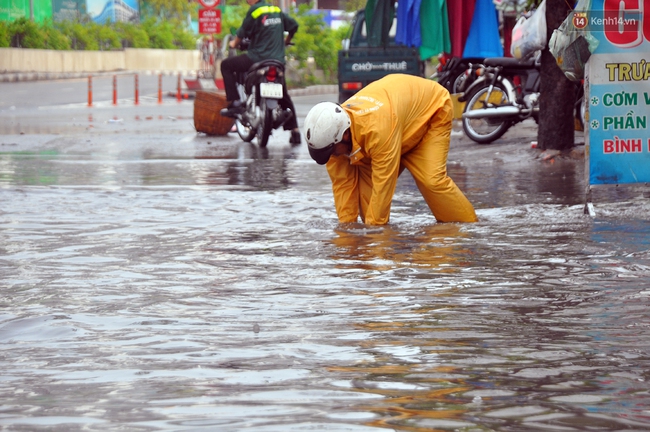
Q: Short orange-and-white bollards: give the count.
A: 5